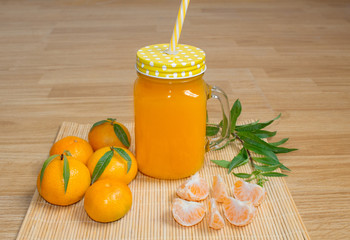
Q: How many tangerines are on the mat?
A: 5